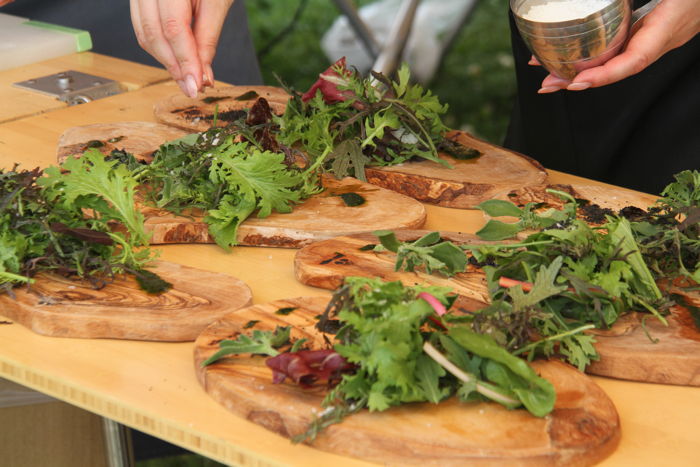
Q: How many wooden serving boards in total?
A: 6